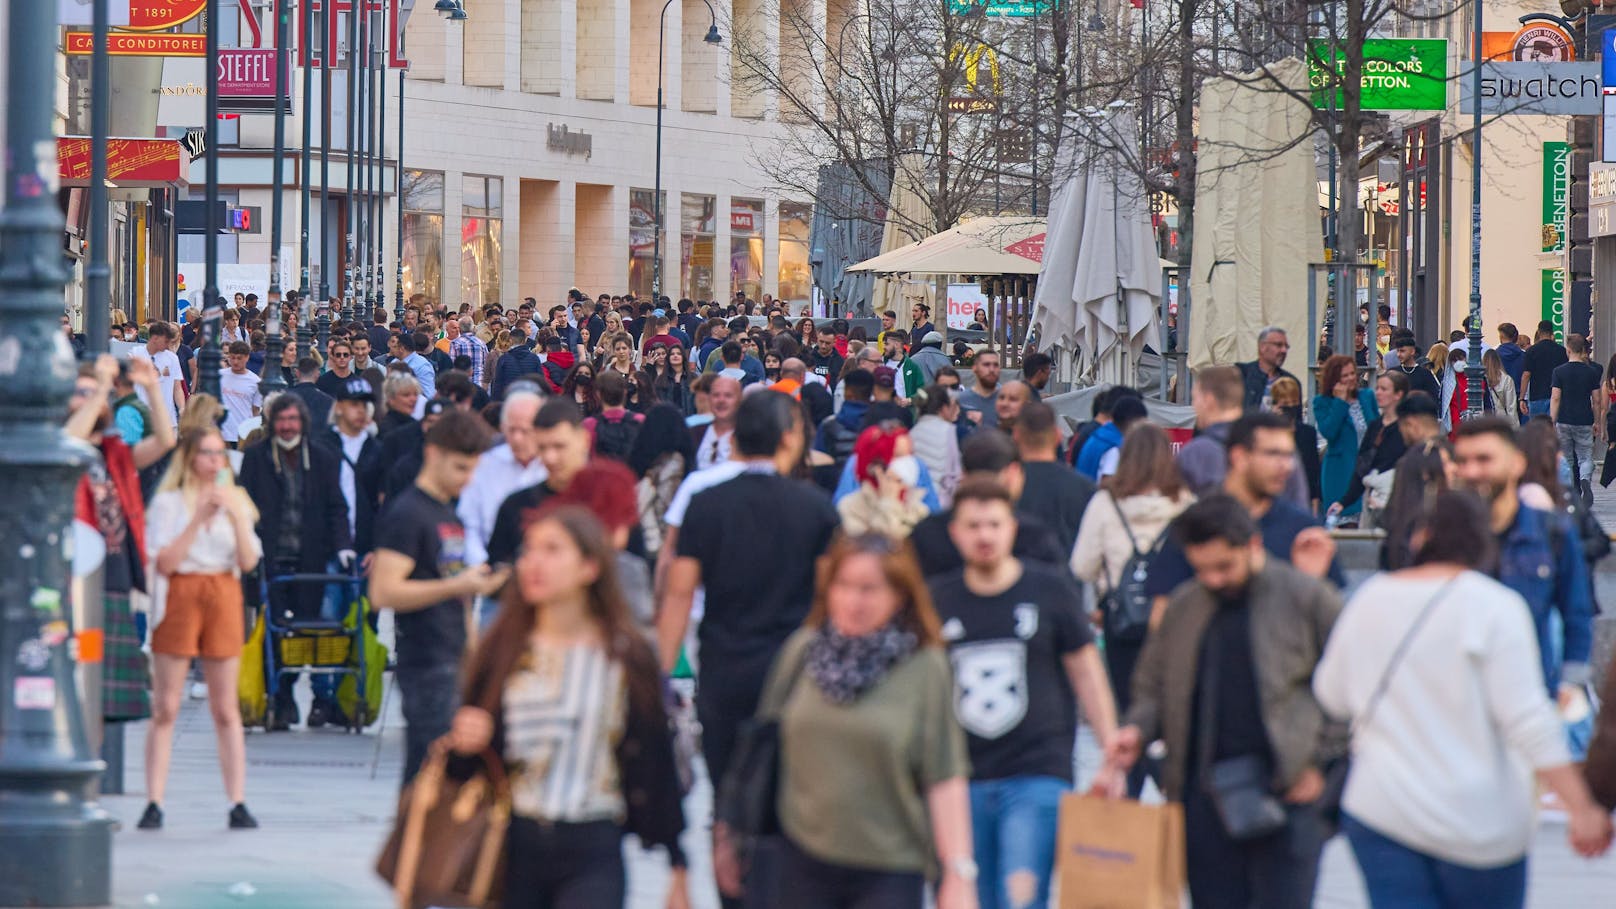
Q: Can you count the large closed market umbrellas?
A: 4